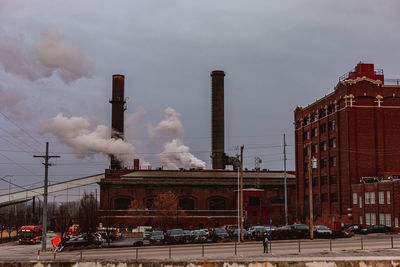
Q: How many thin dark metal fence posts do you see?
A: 10